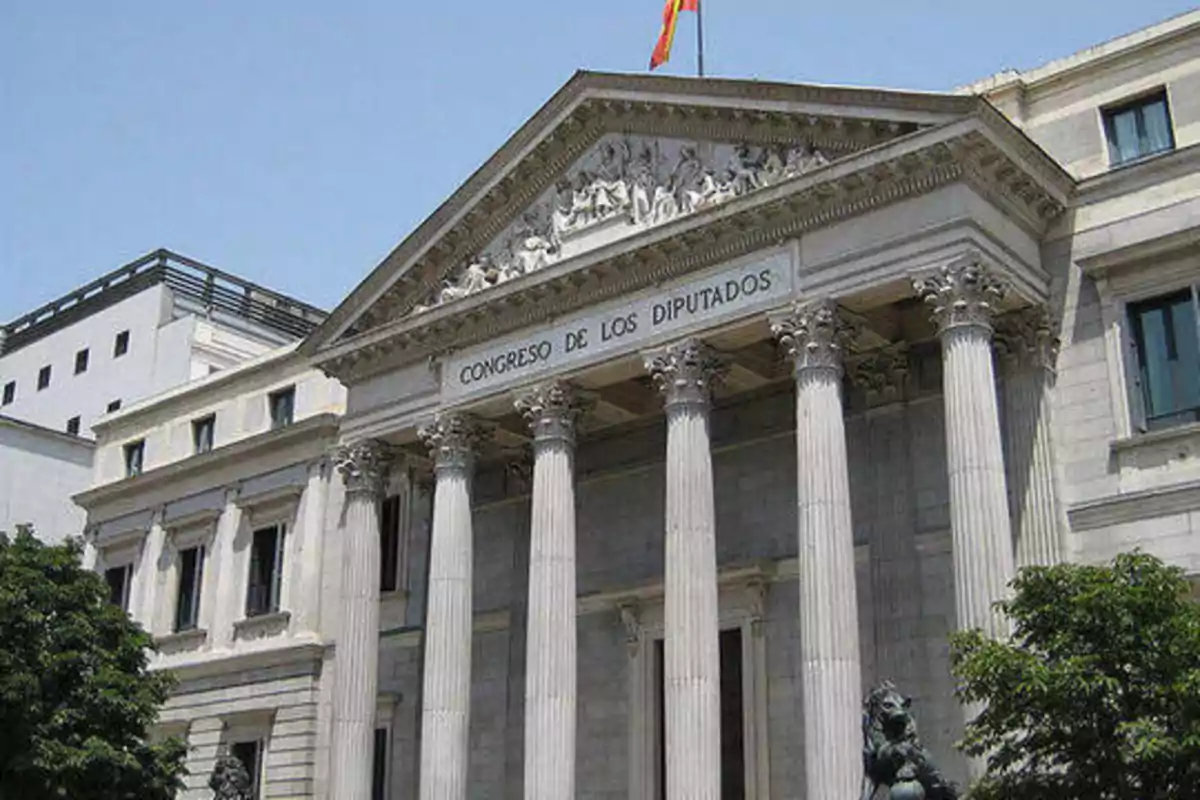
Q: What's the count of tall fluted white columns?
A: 6